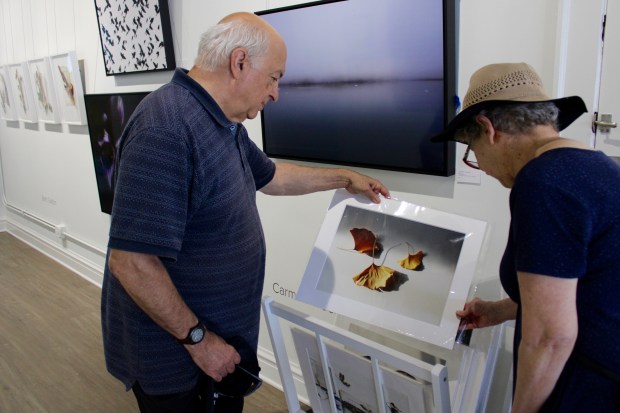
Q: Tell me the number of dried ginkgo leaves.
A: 3